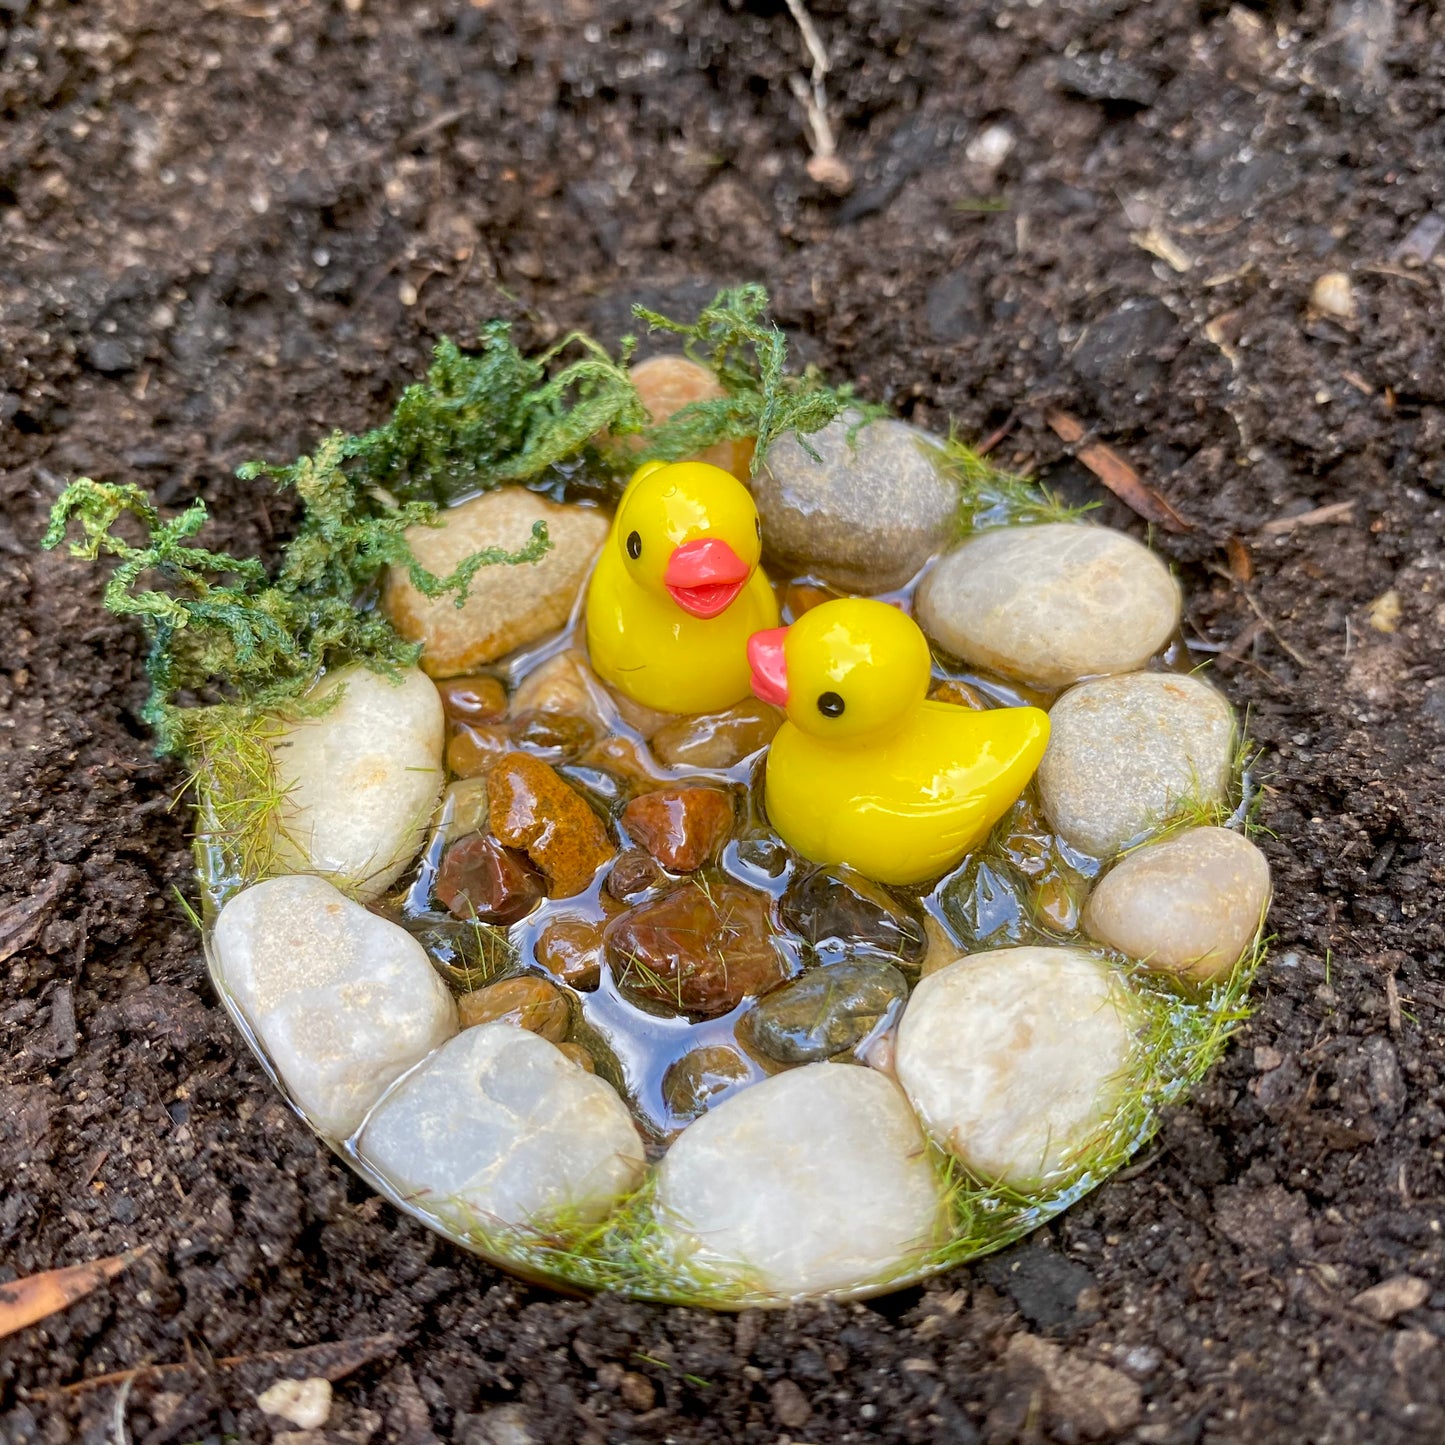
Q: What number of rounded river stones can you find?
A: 11